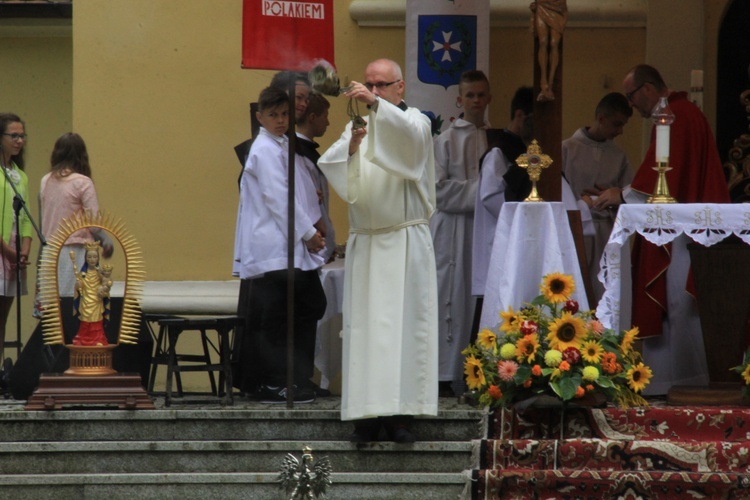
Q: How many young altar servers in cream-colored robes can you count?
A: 2